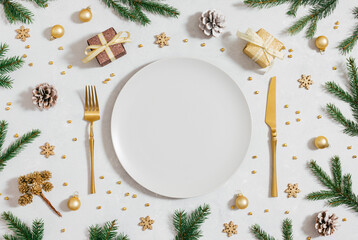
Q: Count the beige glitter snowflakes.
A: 7